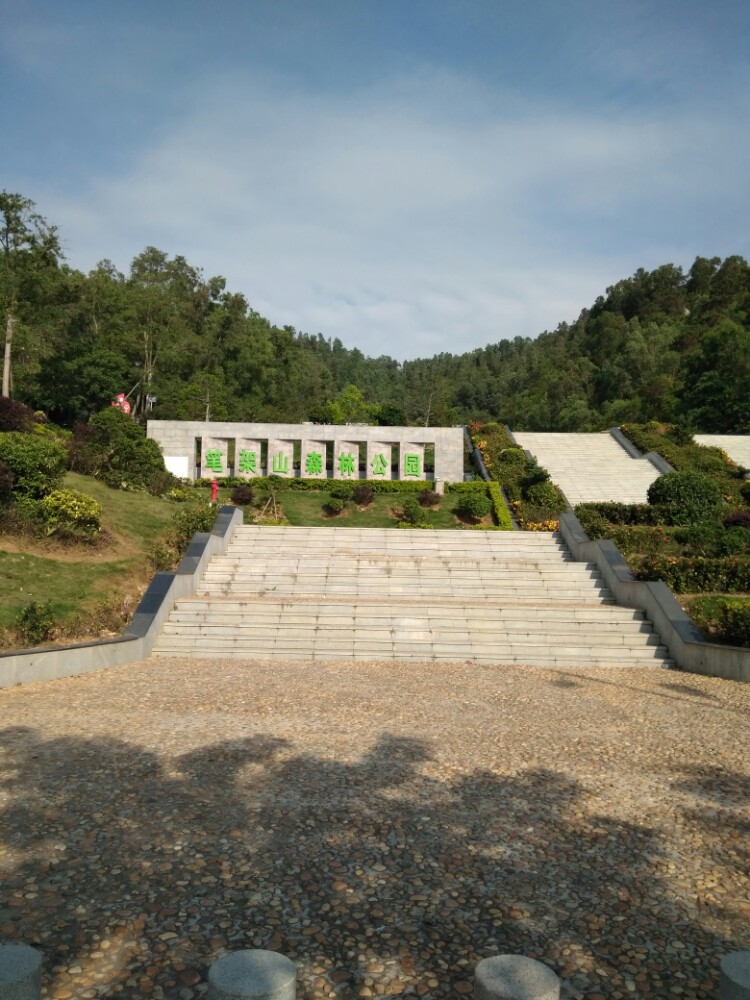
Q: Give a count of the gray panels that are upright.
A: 7